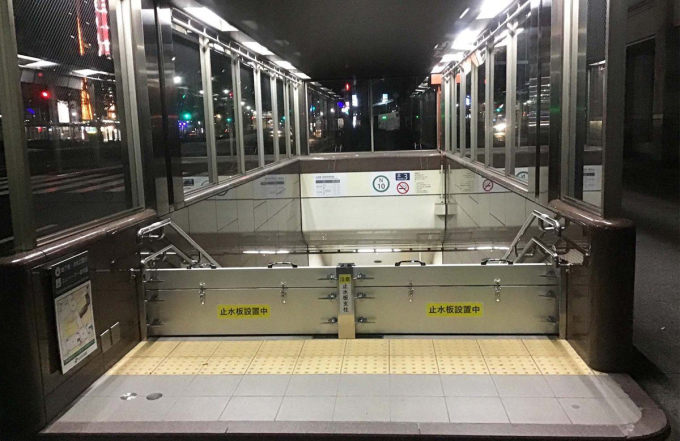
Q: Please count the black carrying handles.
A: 4